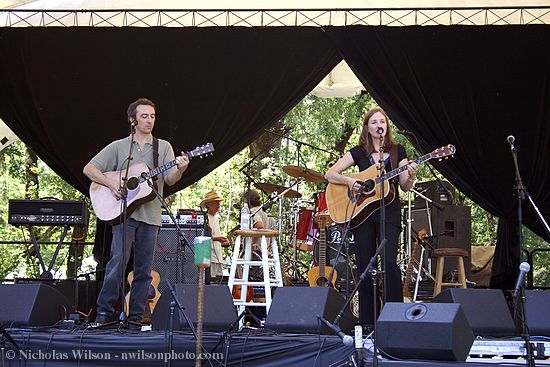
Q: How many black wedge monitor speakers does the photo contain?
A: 6